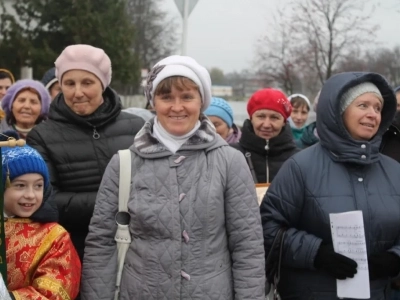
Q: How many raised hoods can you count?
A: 1